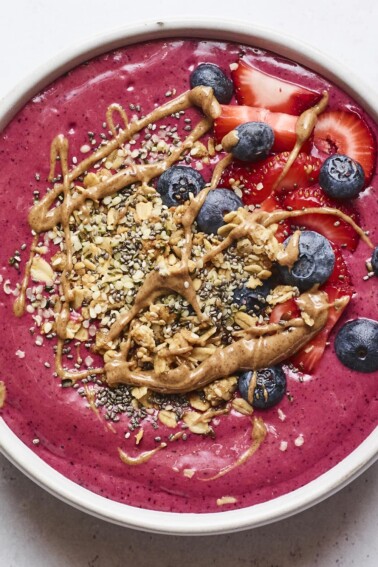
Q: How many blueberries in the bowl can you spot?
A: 10